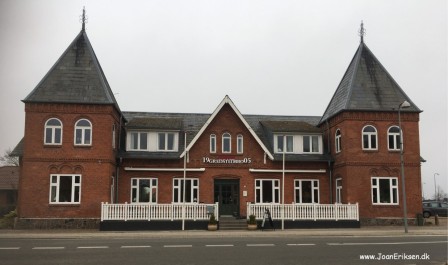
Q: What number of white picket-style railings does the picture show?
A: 2